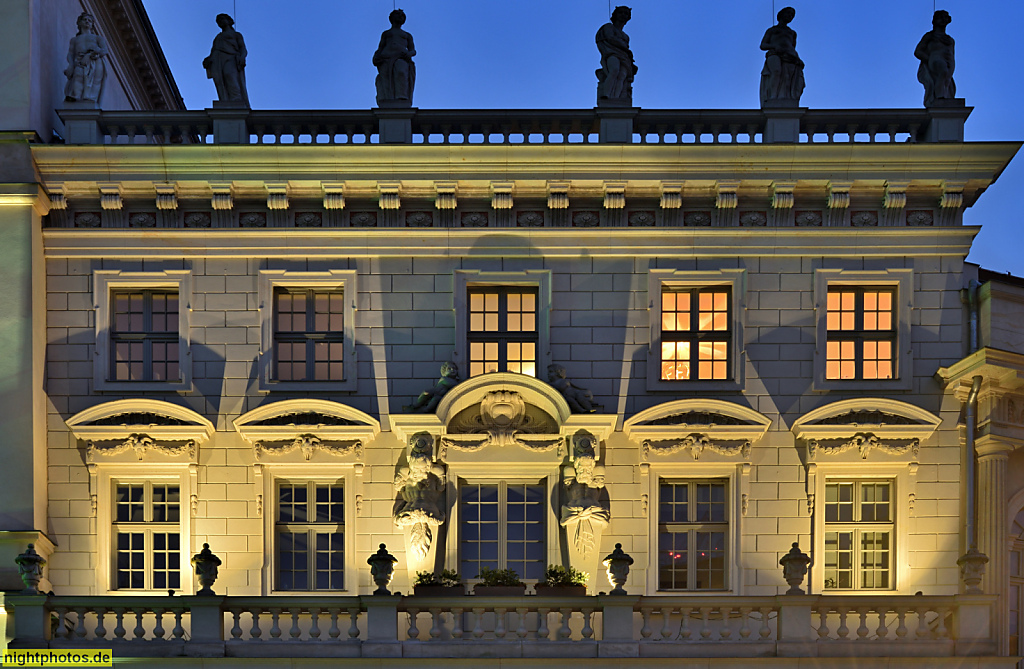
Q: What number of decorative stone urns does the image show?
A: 6